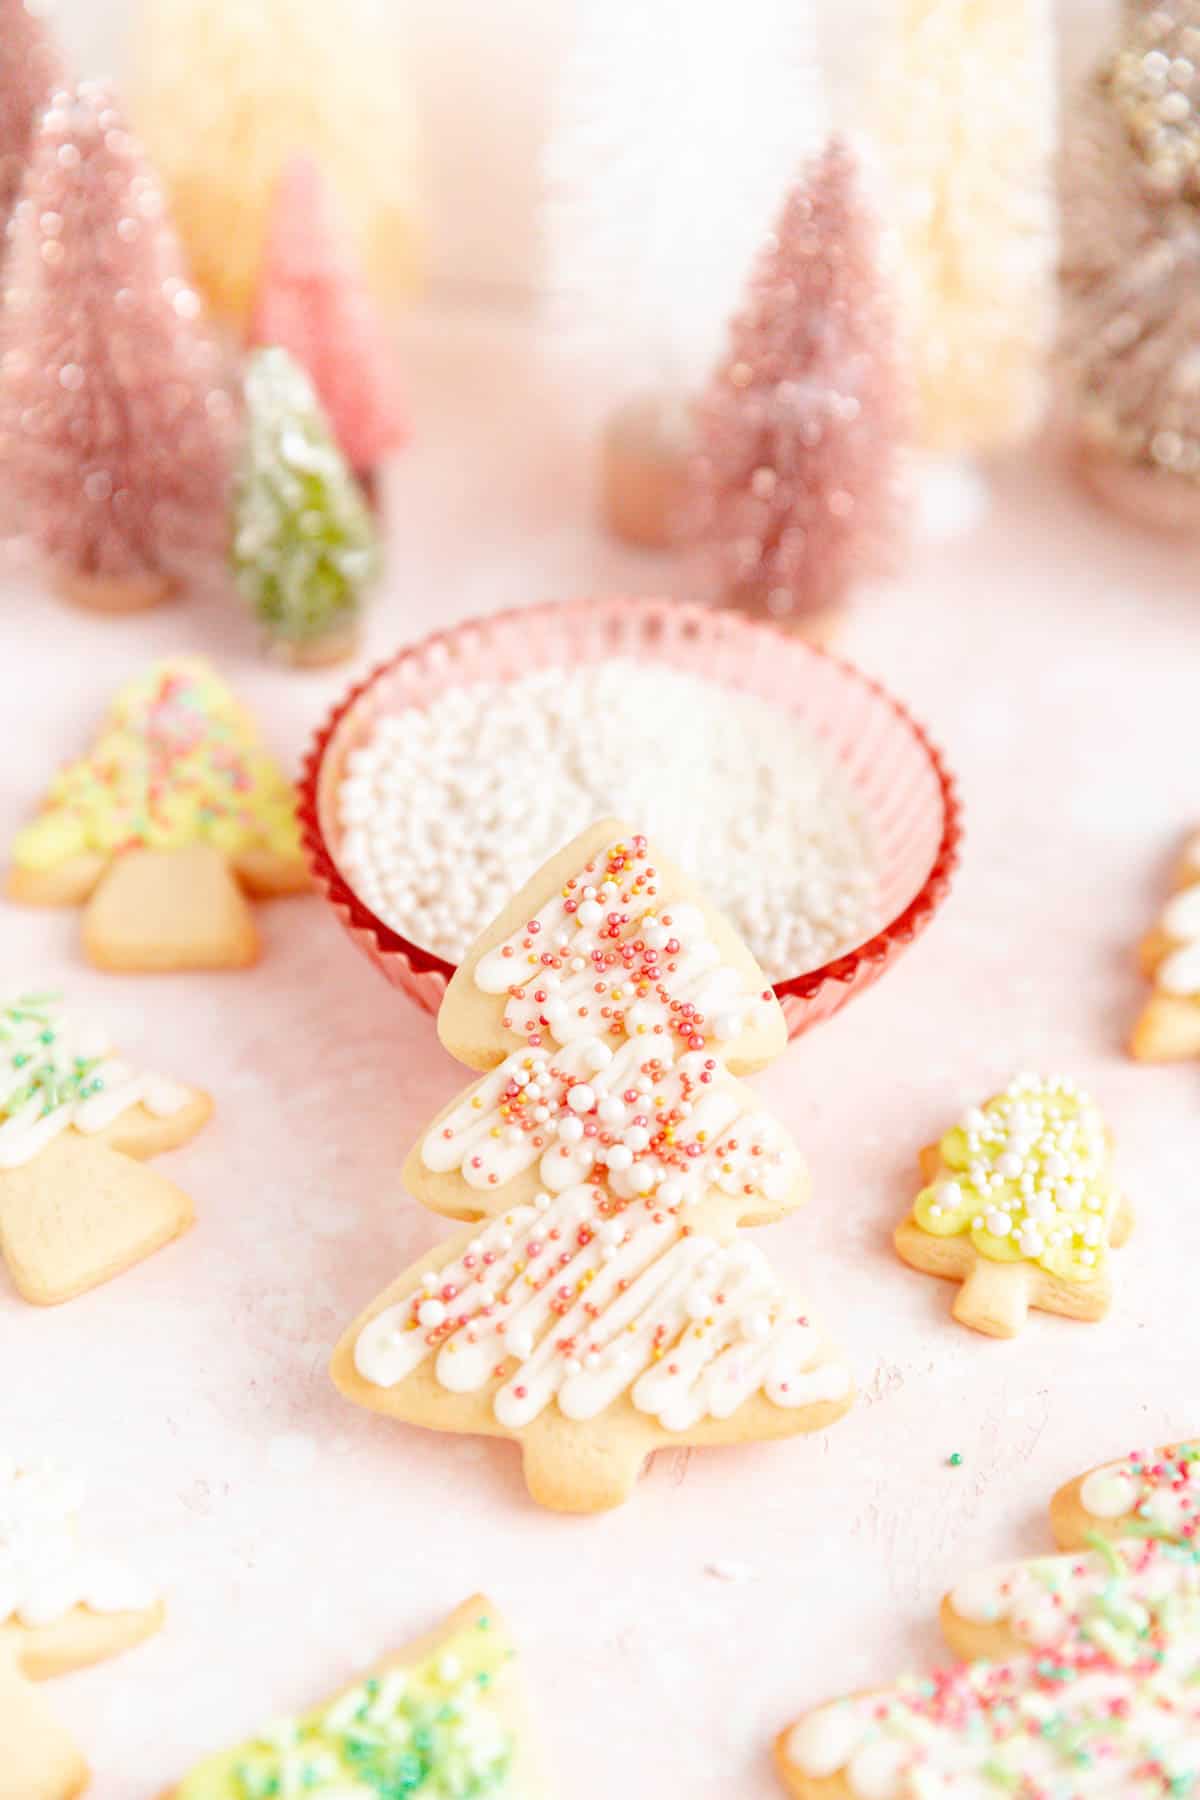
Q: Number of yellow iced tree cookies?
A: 3